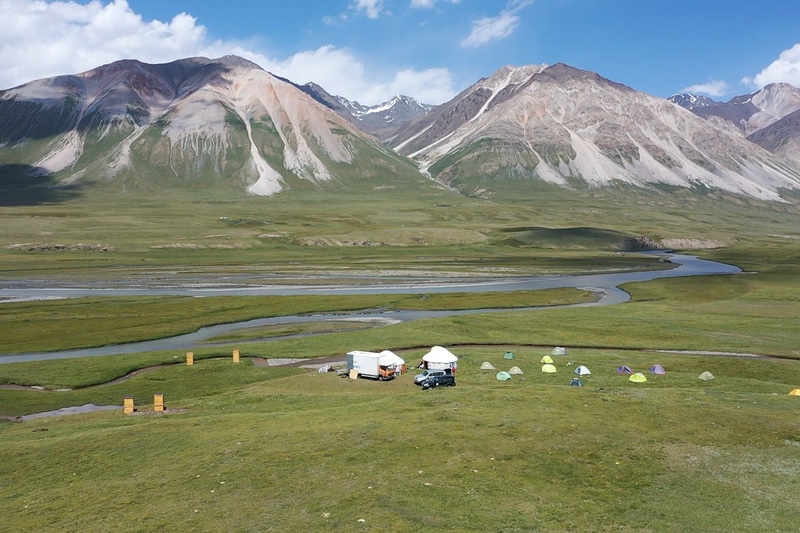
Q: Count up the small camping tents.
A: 14